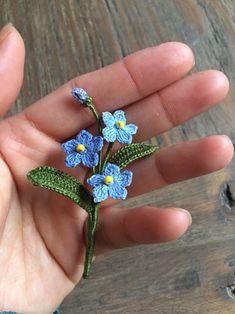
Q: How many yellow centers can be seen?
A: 3